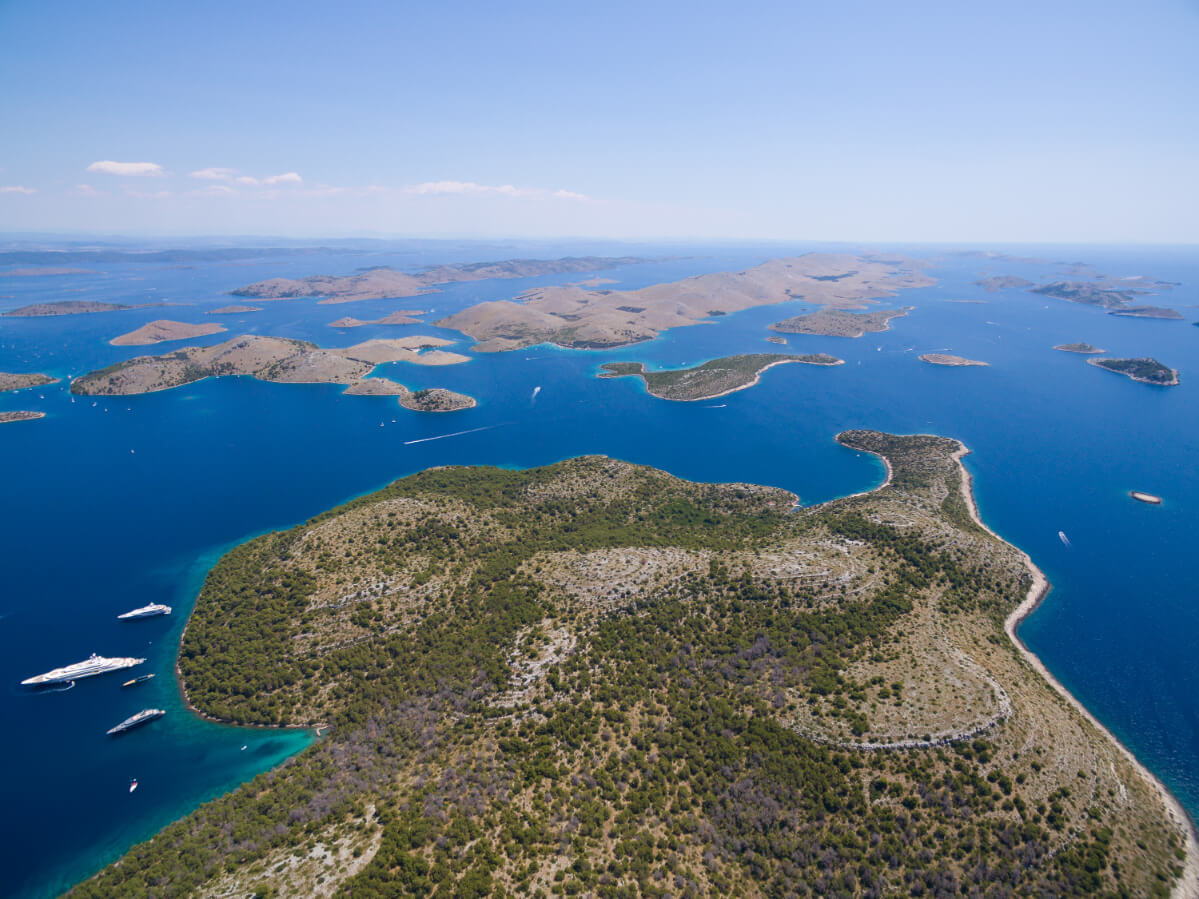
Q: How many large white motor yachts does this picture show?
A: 3